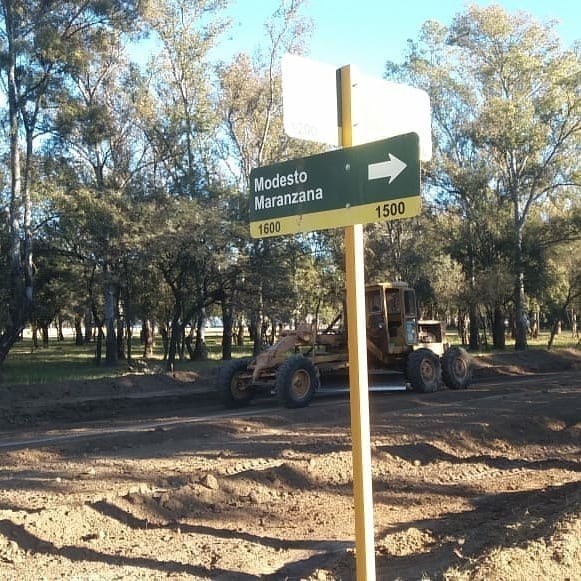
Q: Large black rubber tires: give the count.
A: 4